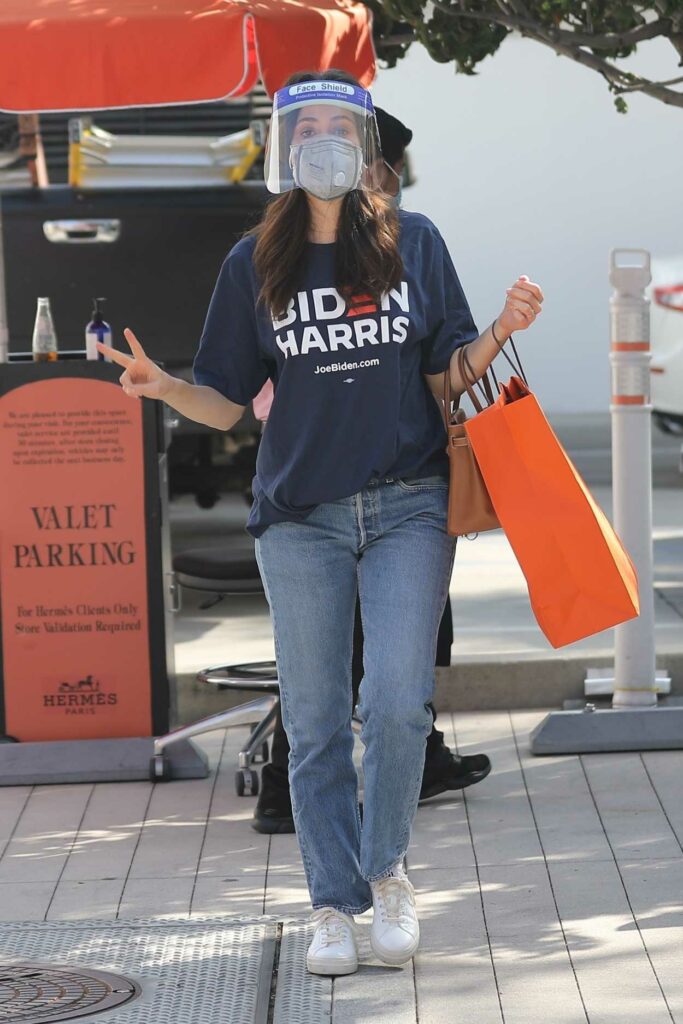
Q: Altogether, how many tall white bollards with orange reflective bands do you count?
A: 1